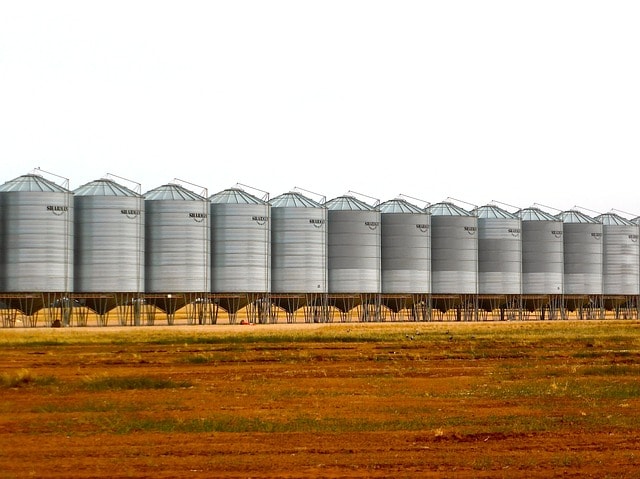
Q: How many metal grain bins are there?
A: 12